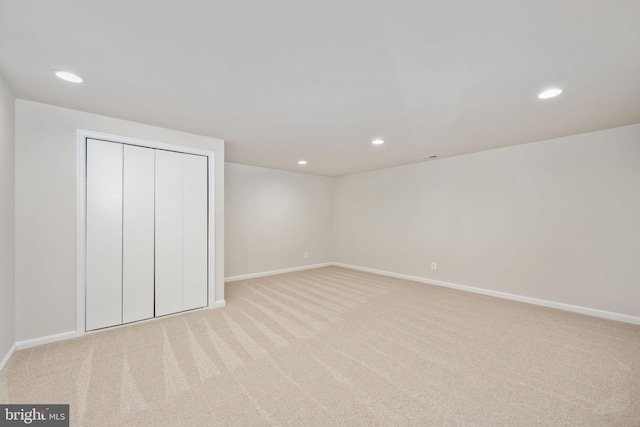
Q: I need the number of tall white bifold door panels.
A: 4